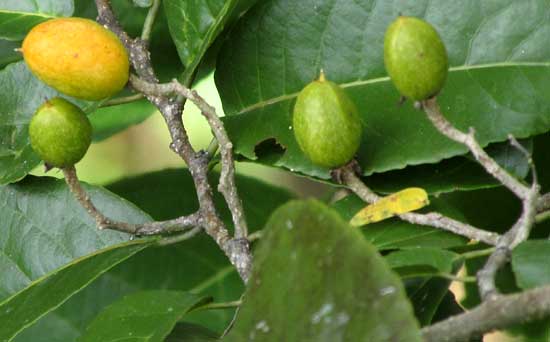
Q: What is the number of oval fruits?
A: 4